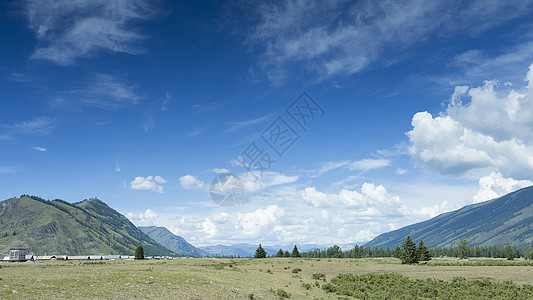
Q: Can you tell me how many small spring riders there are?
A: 0